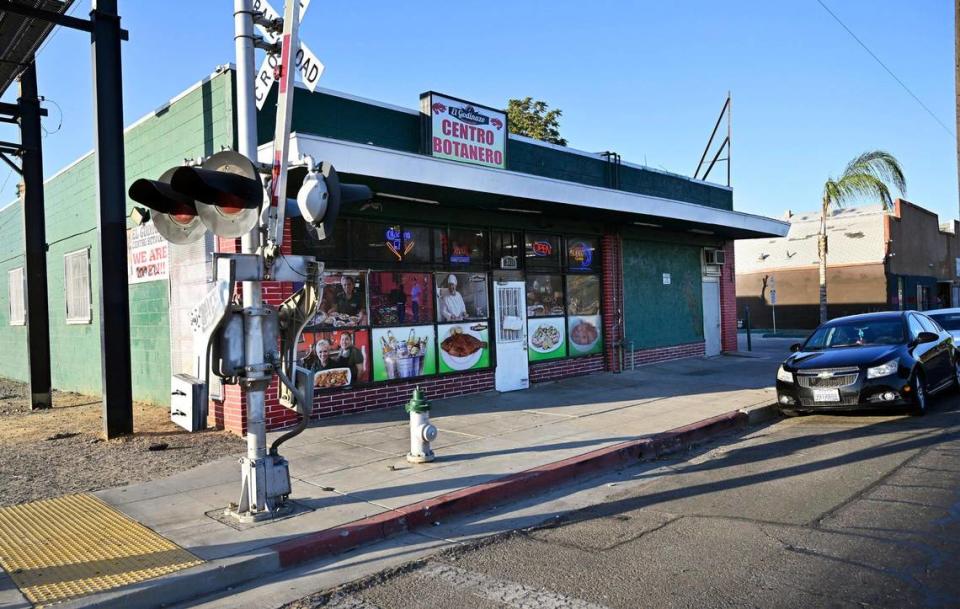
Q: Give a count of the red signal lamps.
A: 2